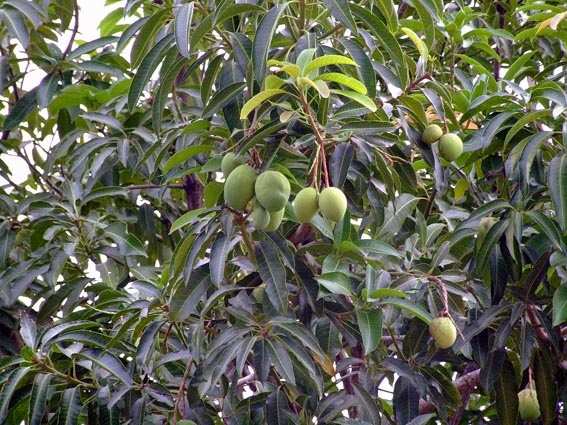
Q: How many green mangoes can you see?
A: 11